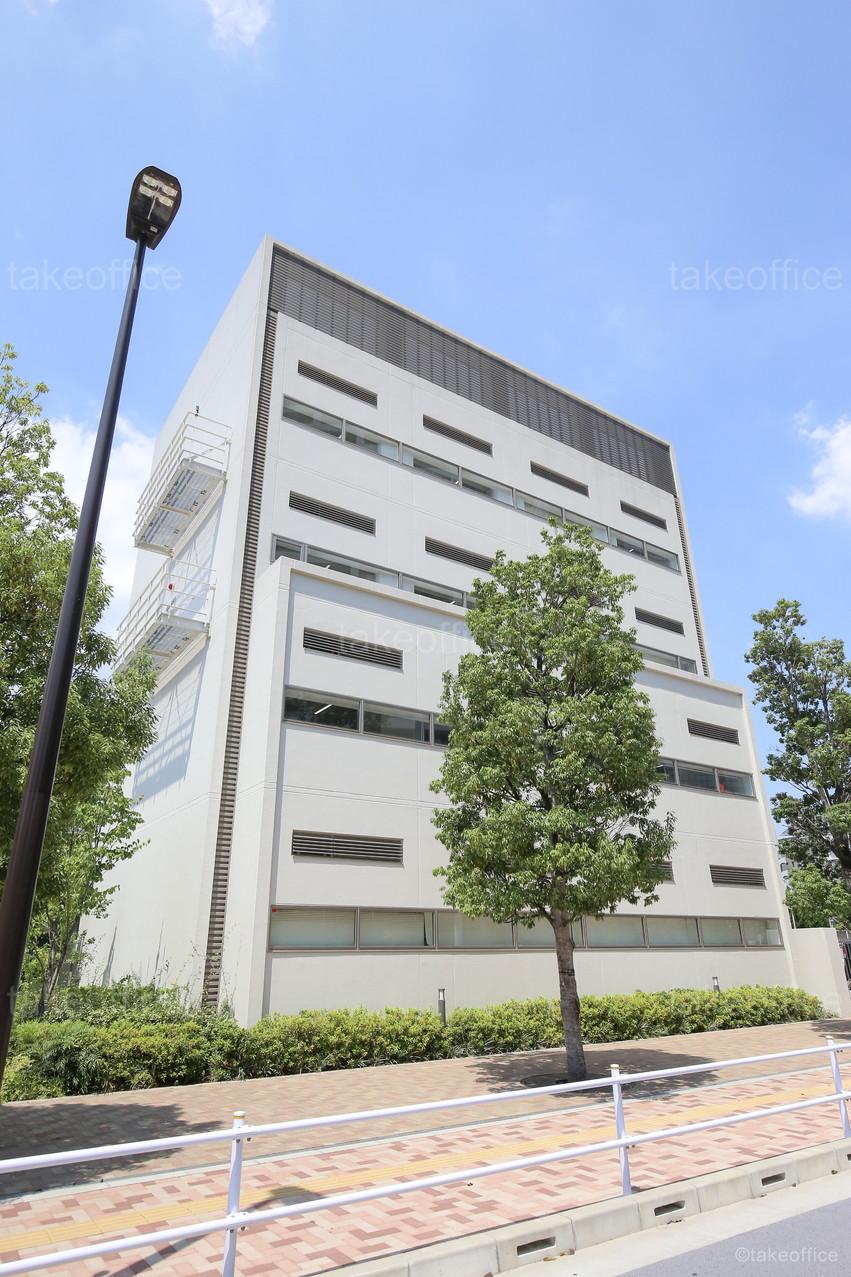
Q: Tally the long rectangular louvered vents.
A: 12